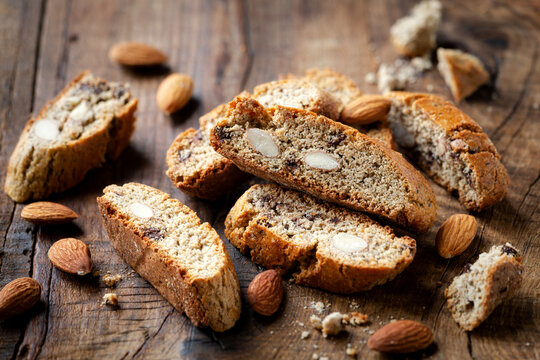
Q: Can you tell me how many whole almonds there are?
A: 9